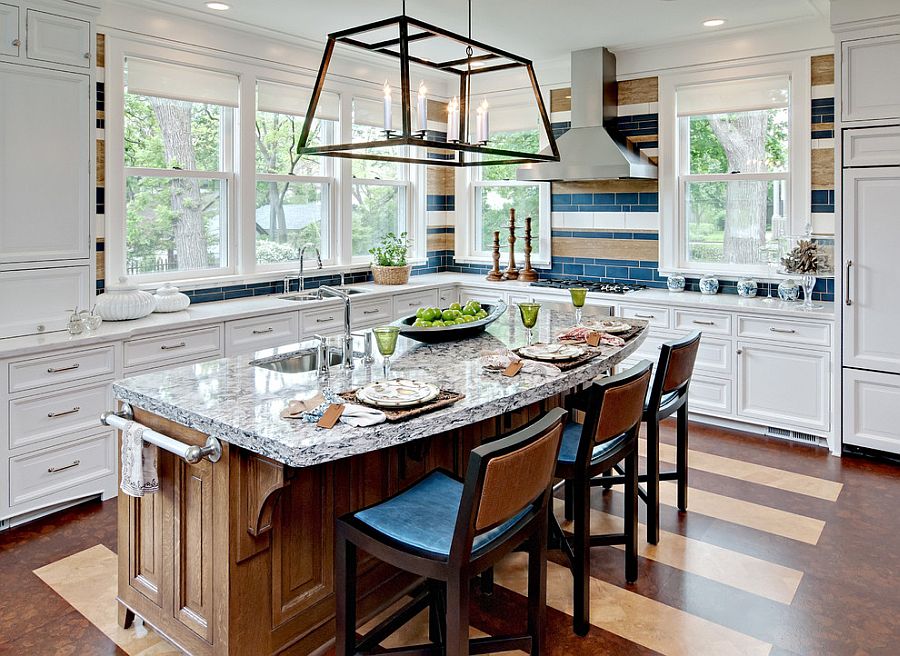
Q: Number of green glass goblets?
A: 3